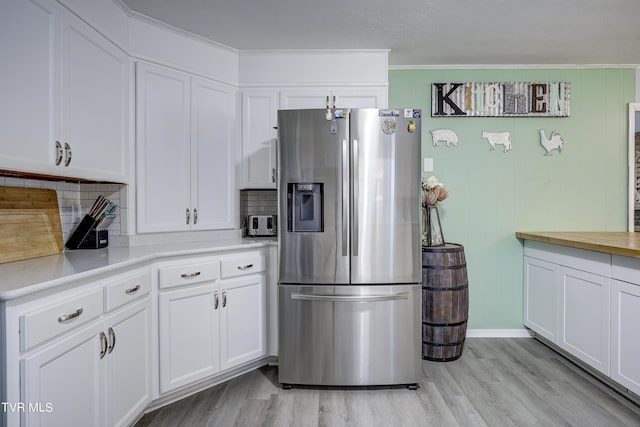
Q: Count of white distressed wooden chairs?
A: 0